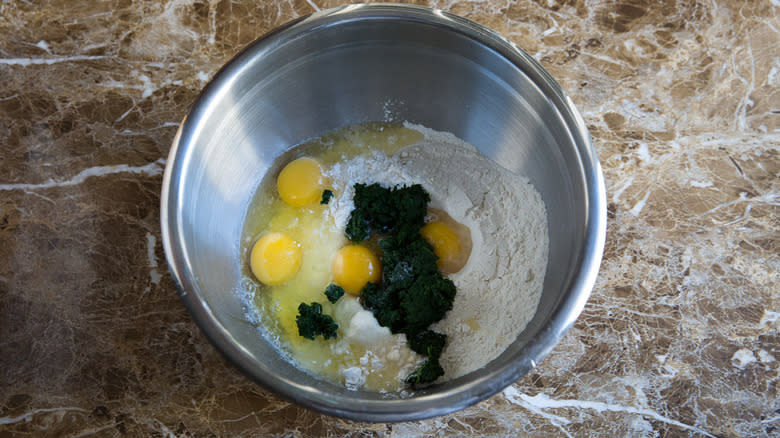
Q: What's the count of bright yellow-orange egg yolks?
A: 4